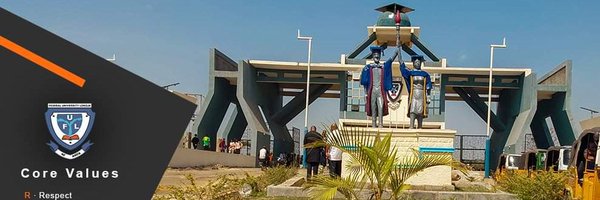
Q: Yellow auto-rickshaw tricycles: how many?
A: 4